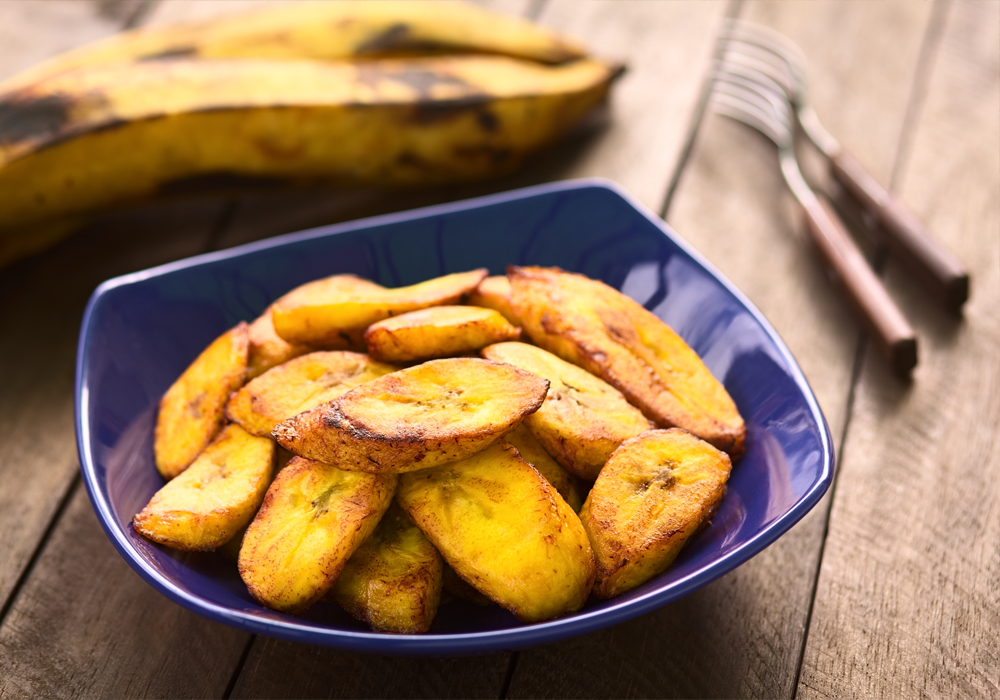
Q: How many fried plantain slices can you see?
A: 15